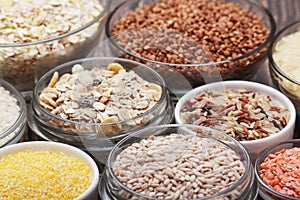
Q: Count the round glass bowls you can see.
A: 7